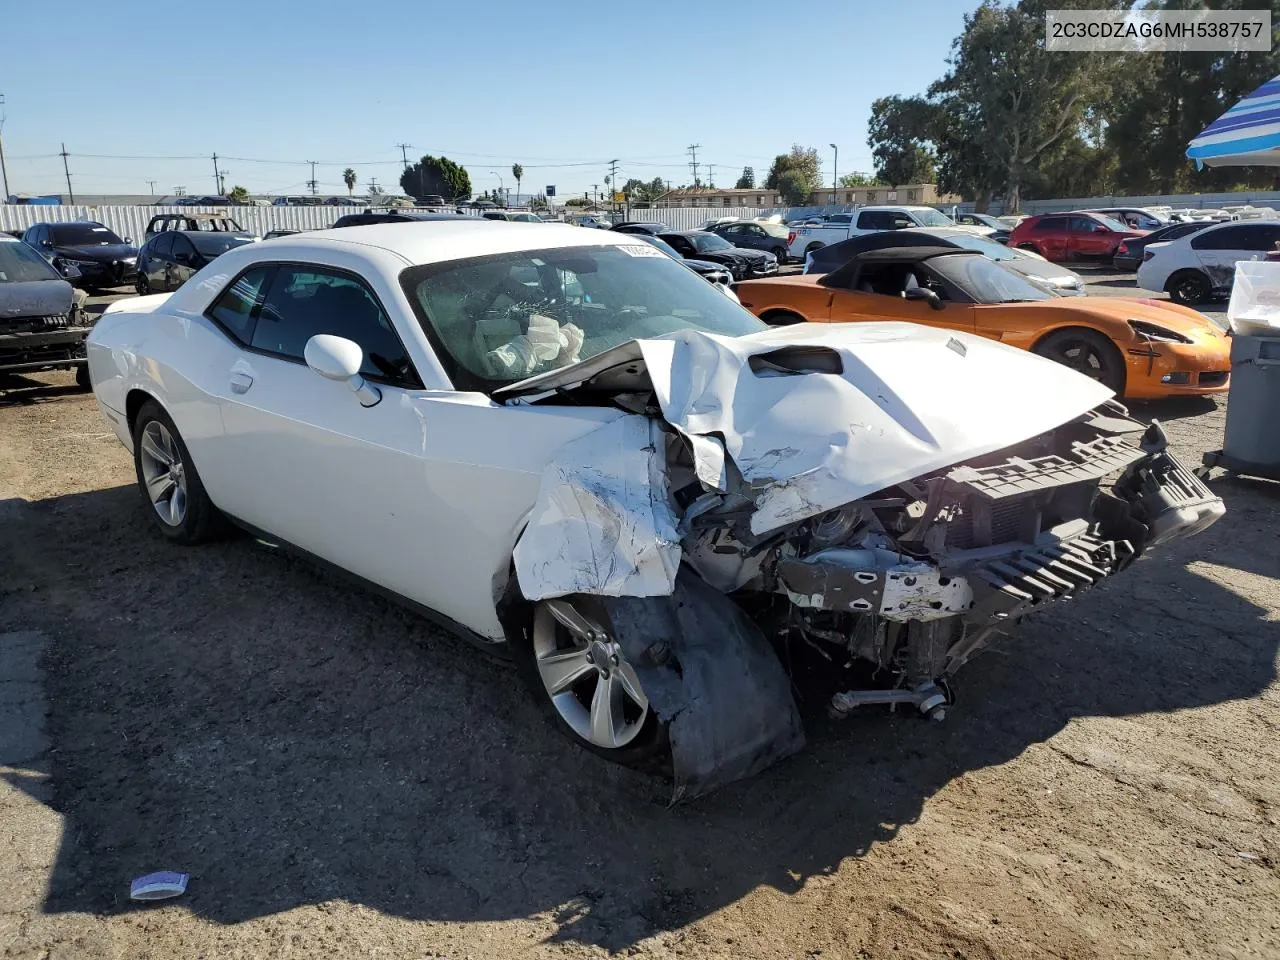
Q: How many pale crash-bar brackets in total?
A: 1